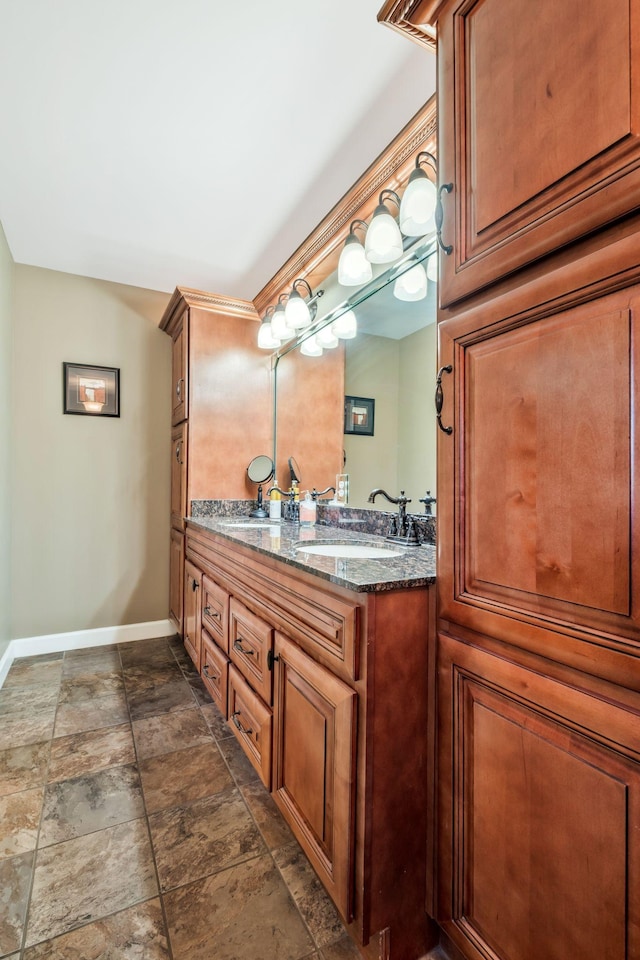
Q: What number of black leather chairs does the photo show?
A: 0